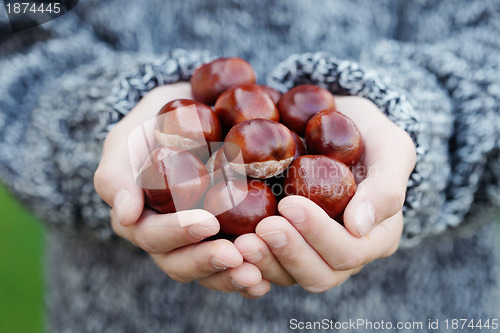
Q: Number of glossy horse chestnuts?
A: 12